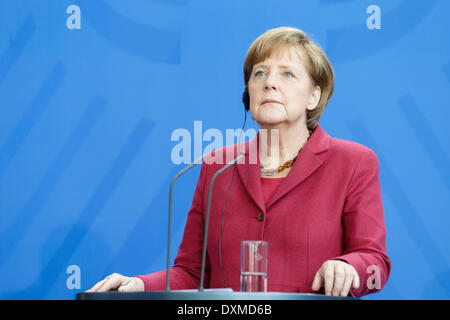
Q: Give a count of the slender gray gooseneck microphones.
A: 2